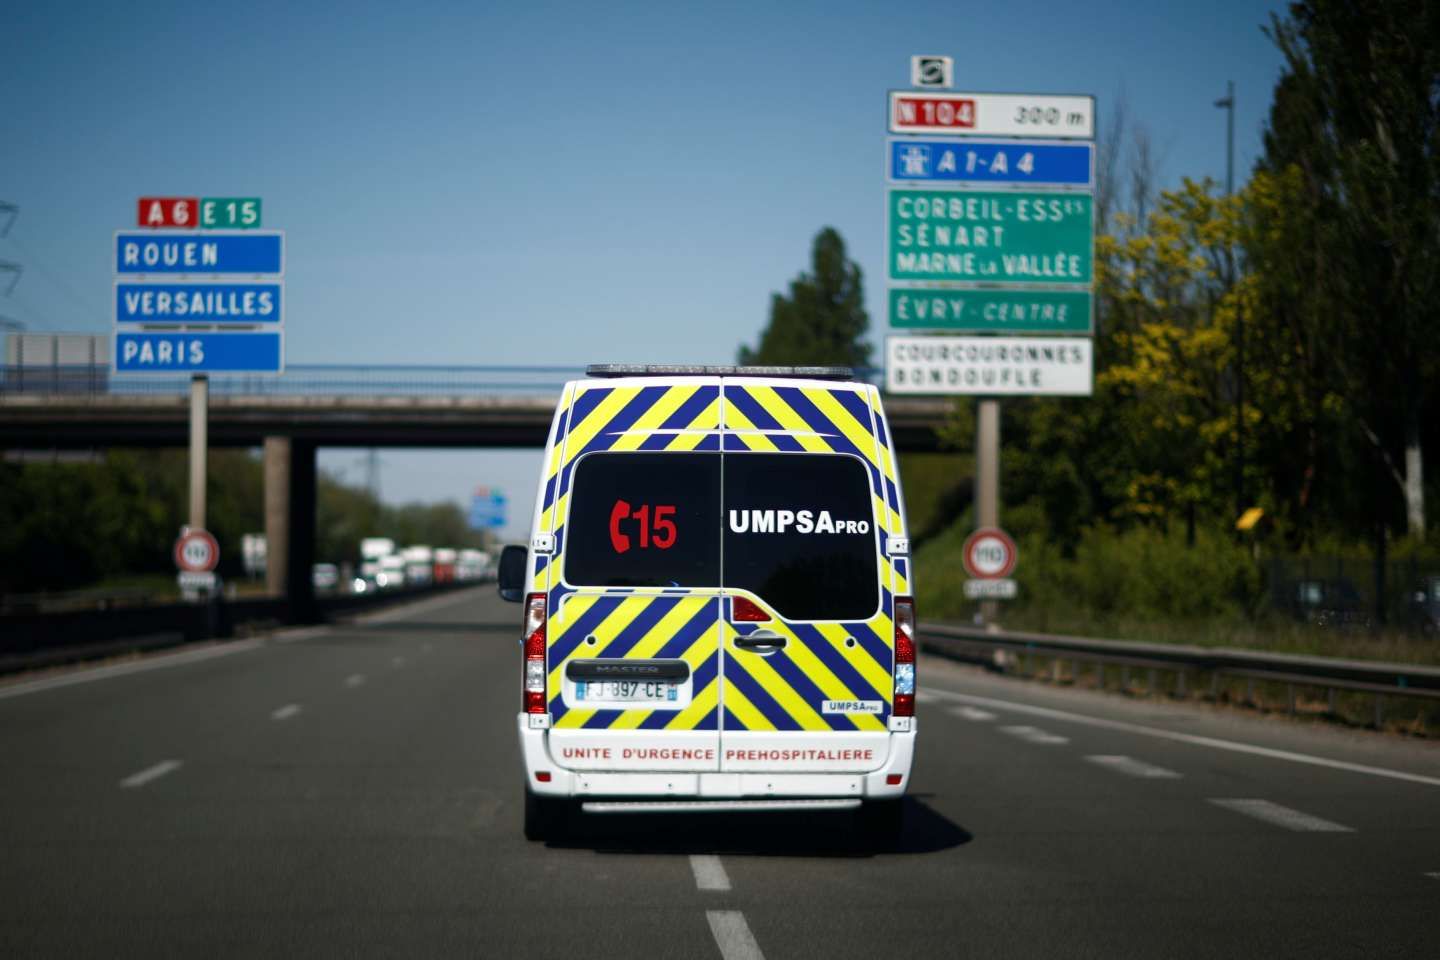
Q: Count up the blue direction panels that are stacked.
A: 3